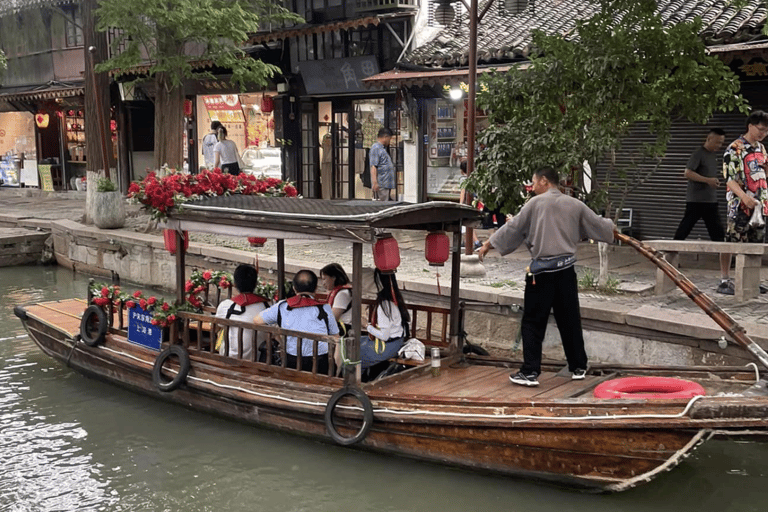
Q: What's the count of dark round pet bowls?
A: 0